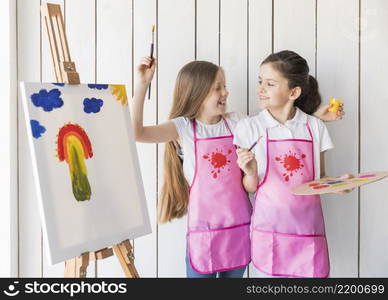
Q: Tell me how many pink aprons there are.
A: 2